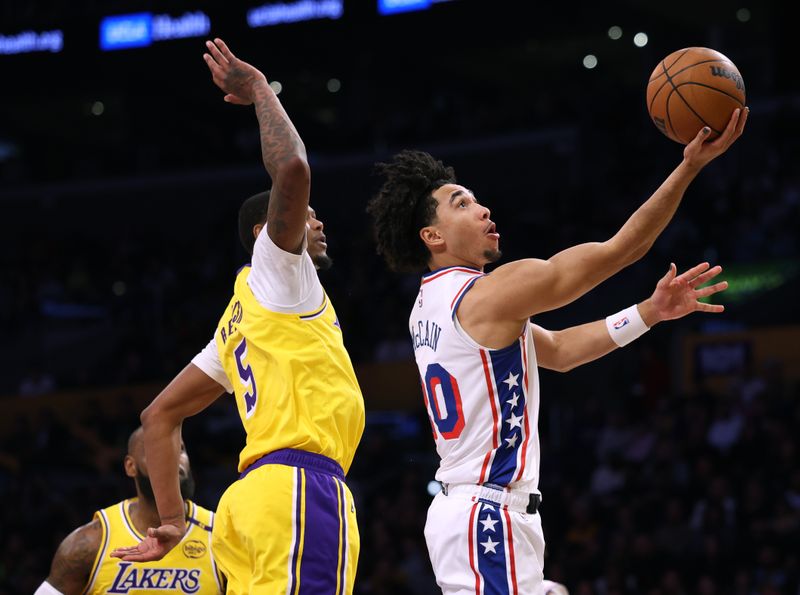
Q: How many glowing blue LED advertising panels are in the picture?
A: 4